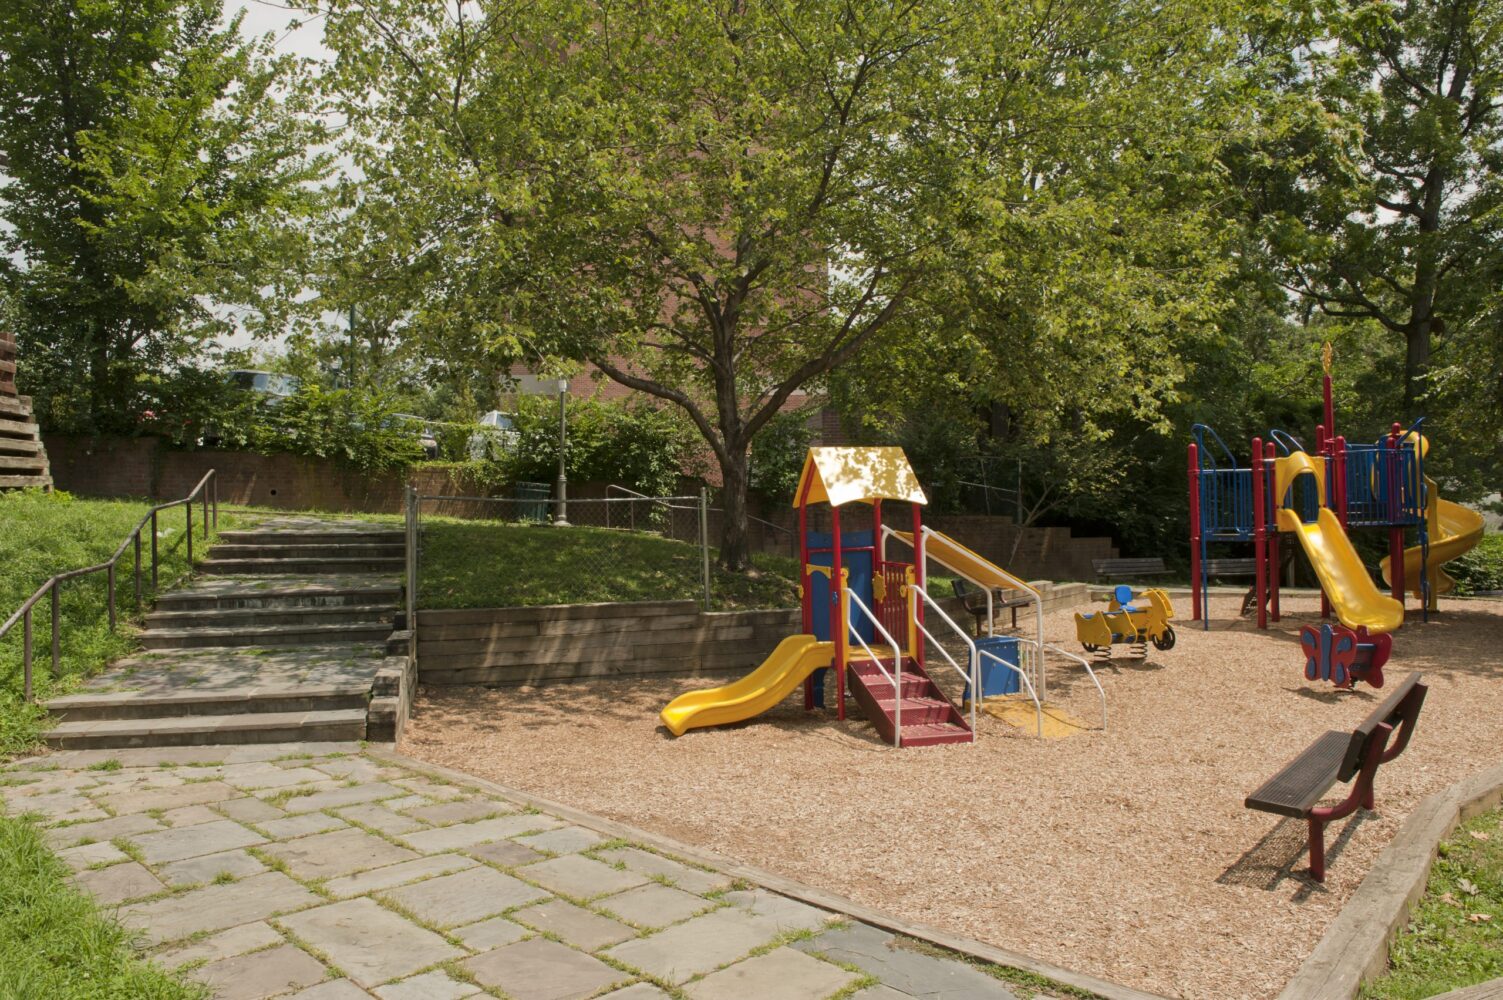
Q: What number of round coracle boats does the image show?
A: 0